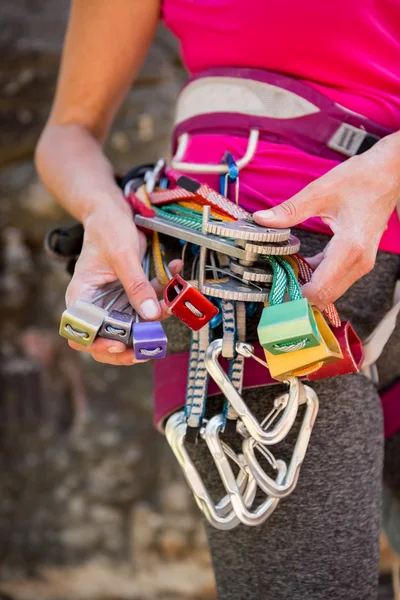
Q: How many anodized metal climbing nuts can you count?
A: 7